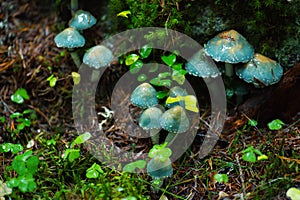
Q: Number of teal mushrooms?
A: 11